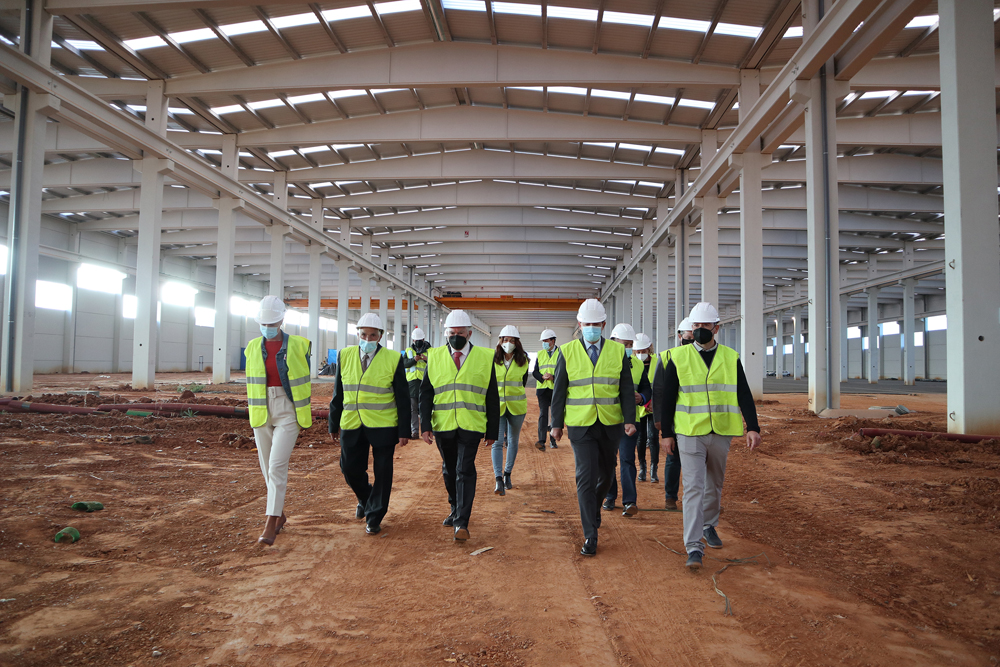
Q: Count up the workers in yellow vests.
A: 11